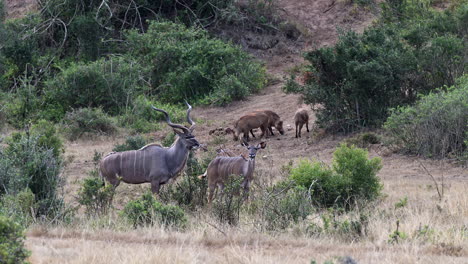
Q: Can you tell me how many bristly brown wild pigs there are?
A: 3